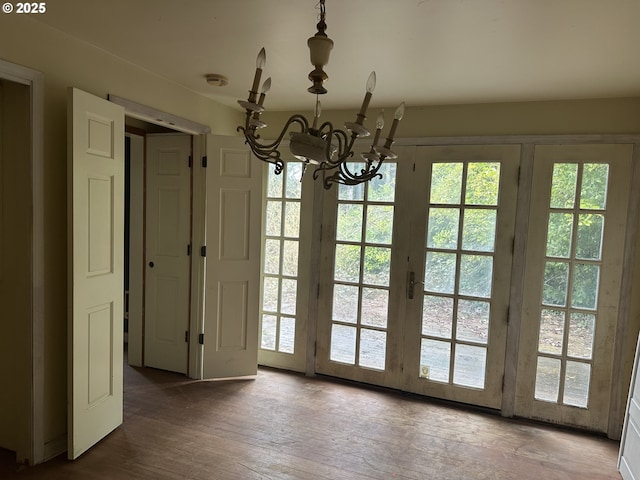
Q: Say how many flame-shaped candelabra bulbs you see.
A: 6